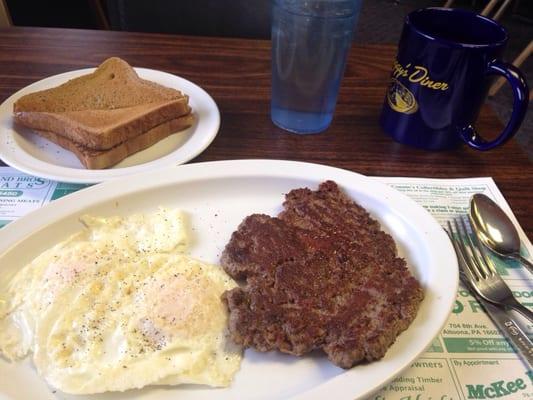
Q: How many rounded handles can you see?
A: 1